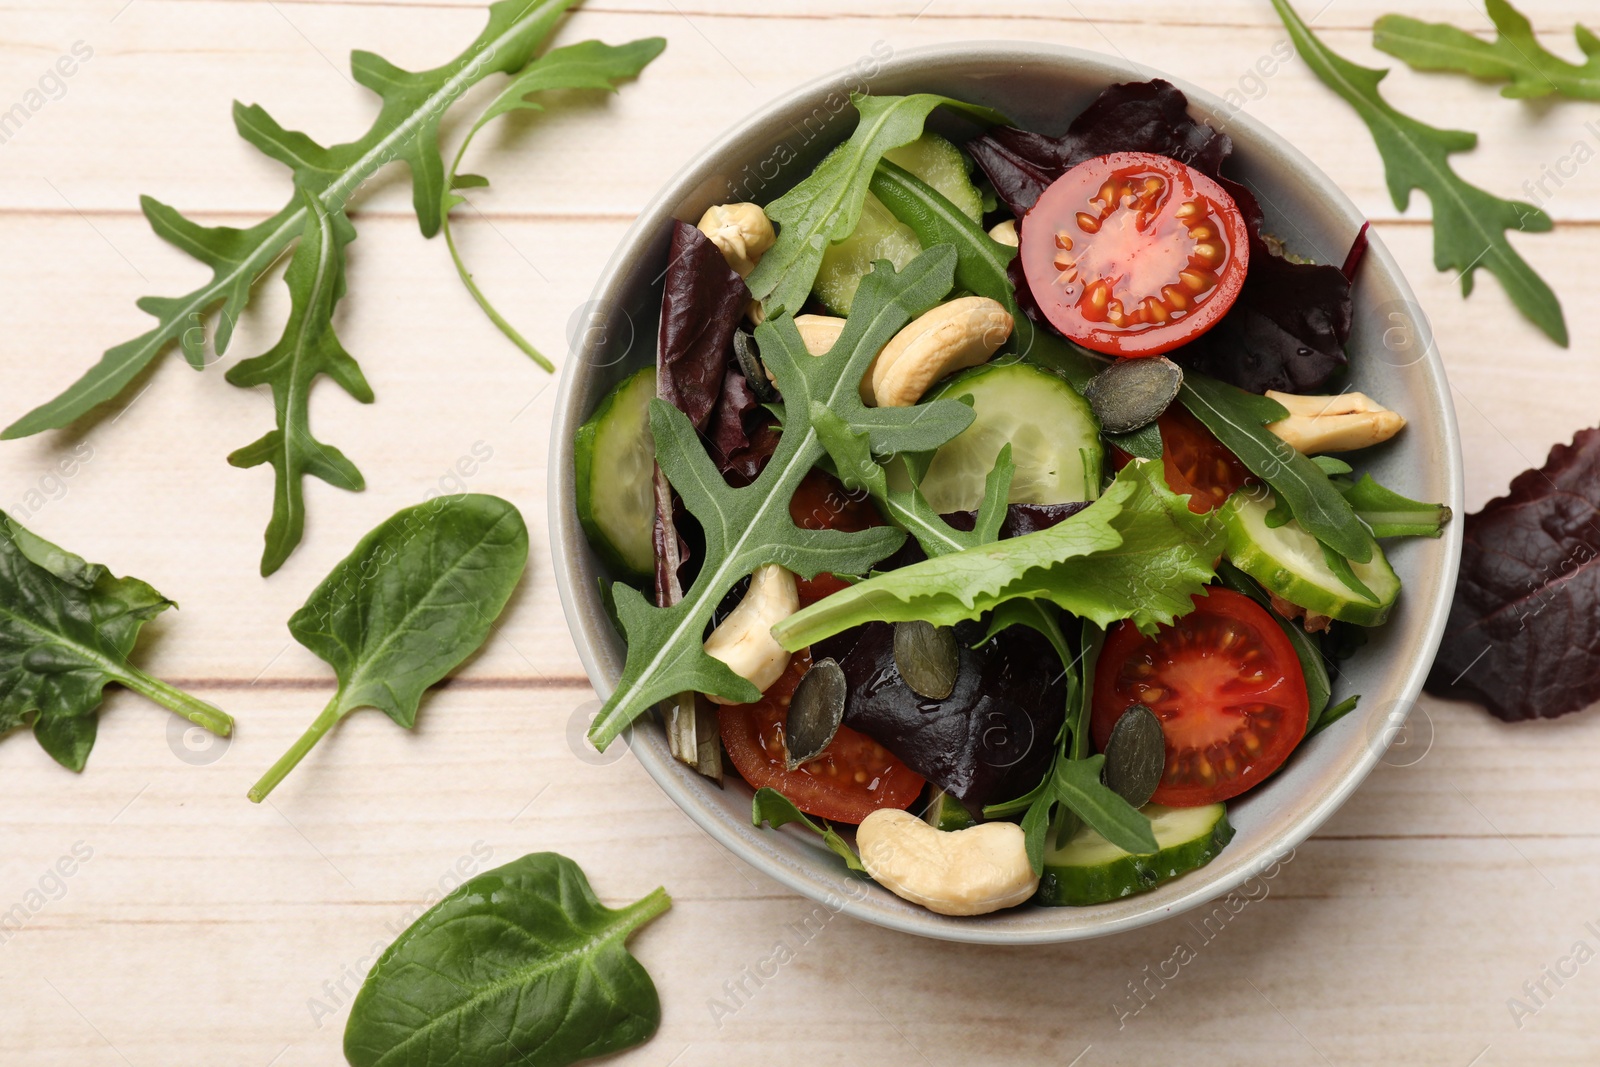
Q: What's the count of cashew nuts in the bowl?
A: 7